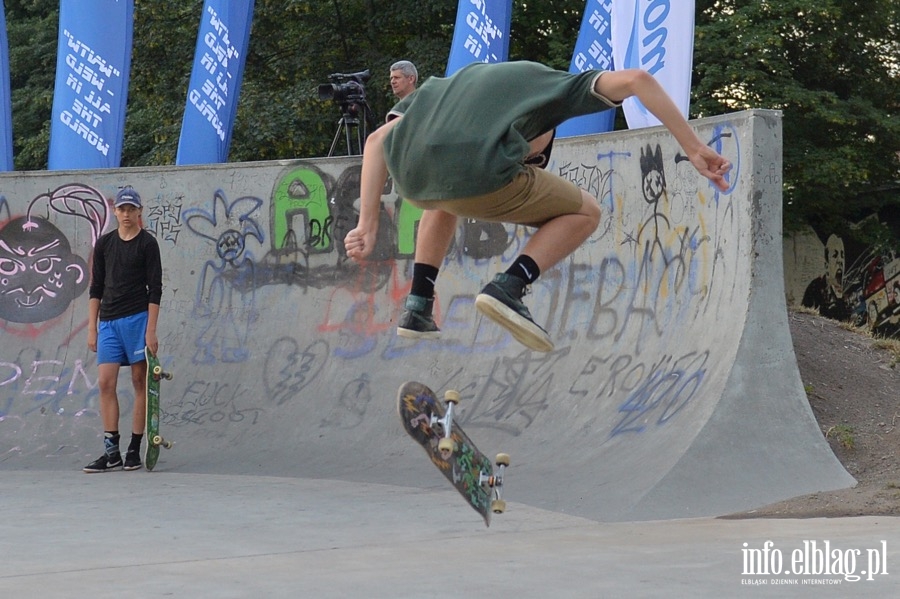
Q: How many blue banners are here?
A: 5